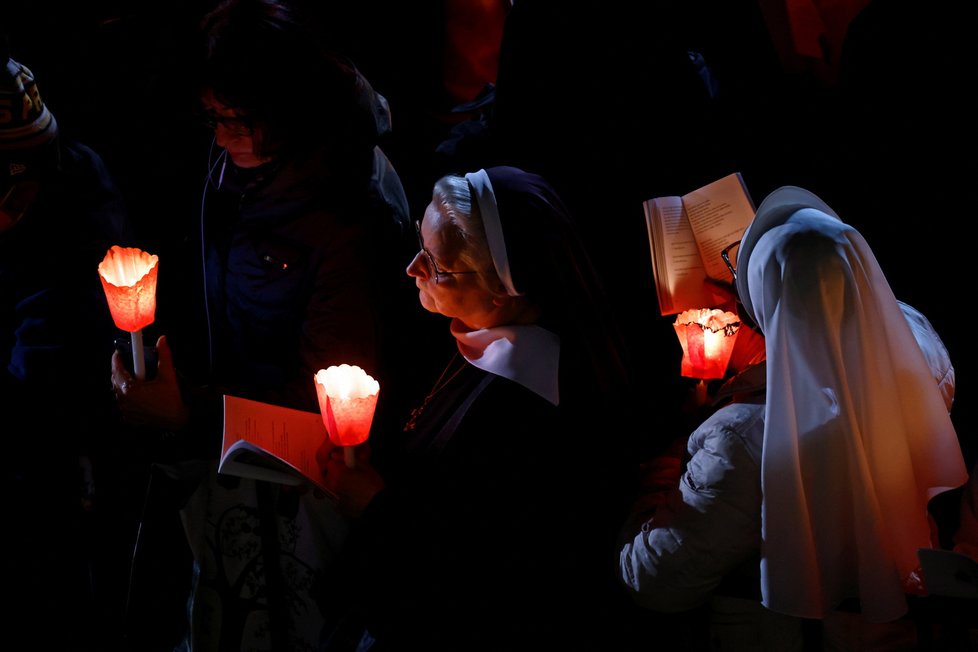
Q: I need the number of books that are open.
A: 2